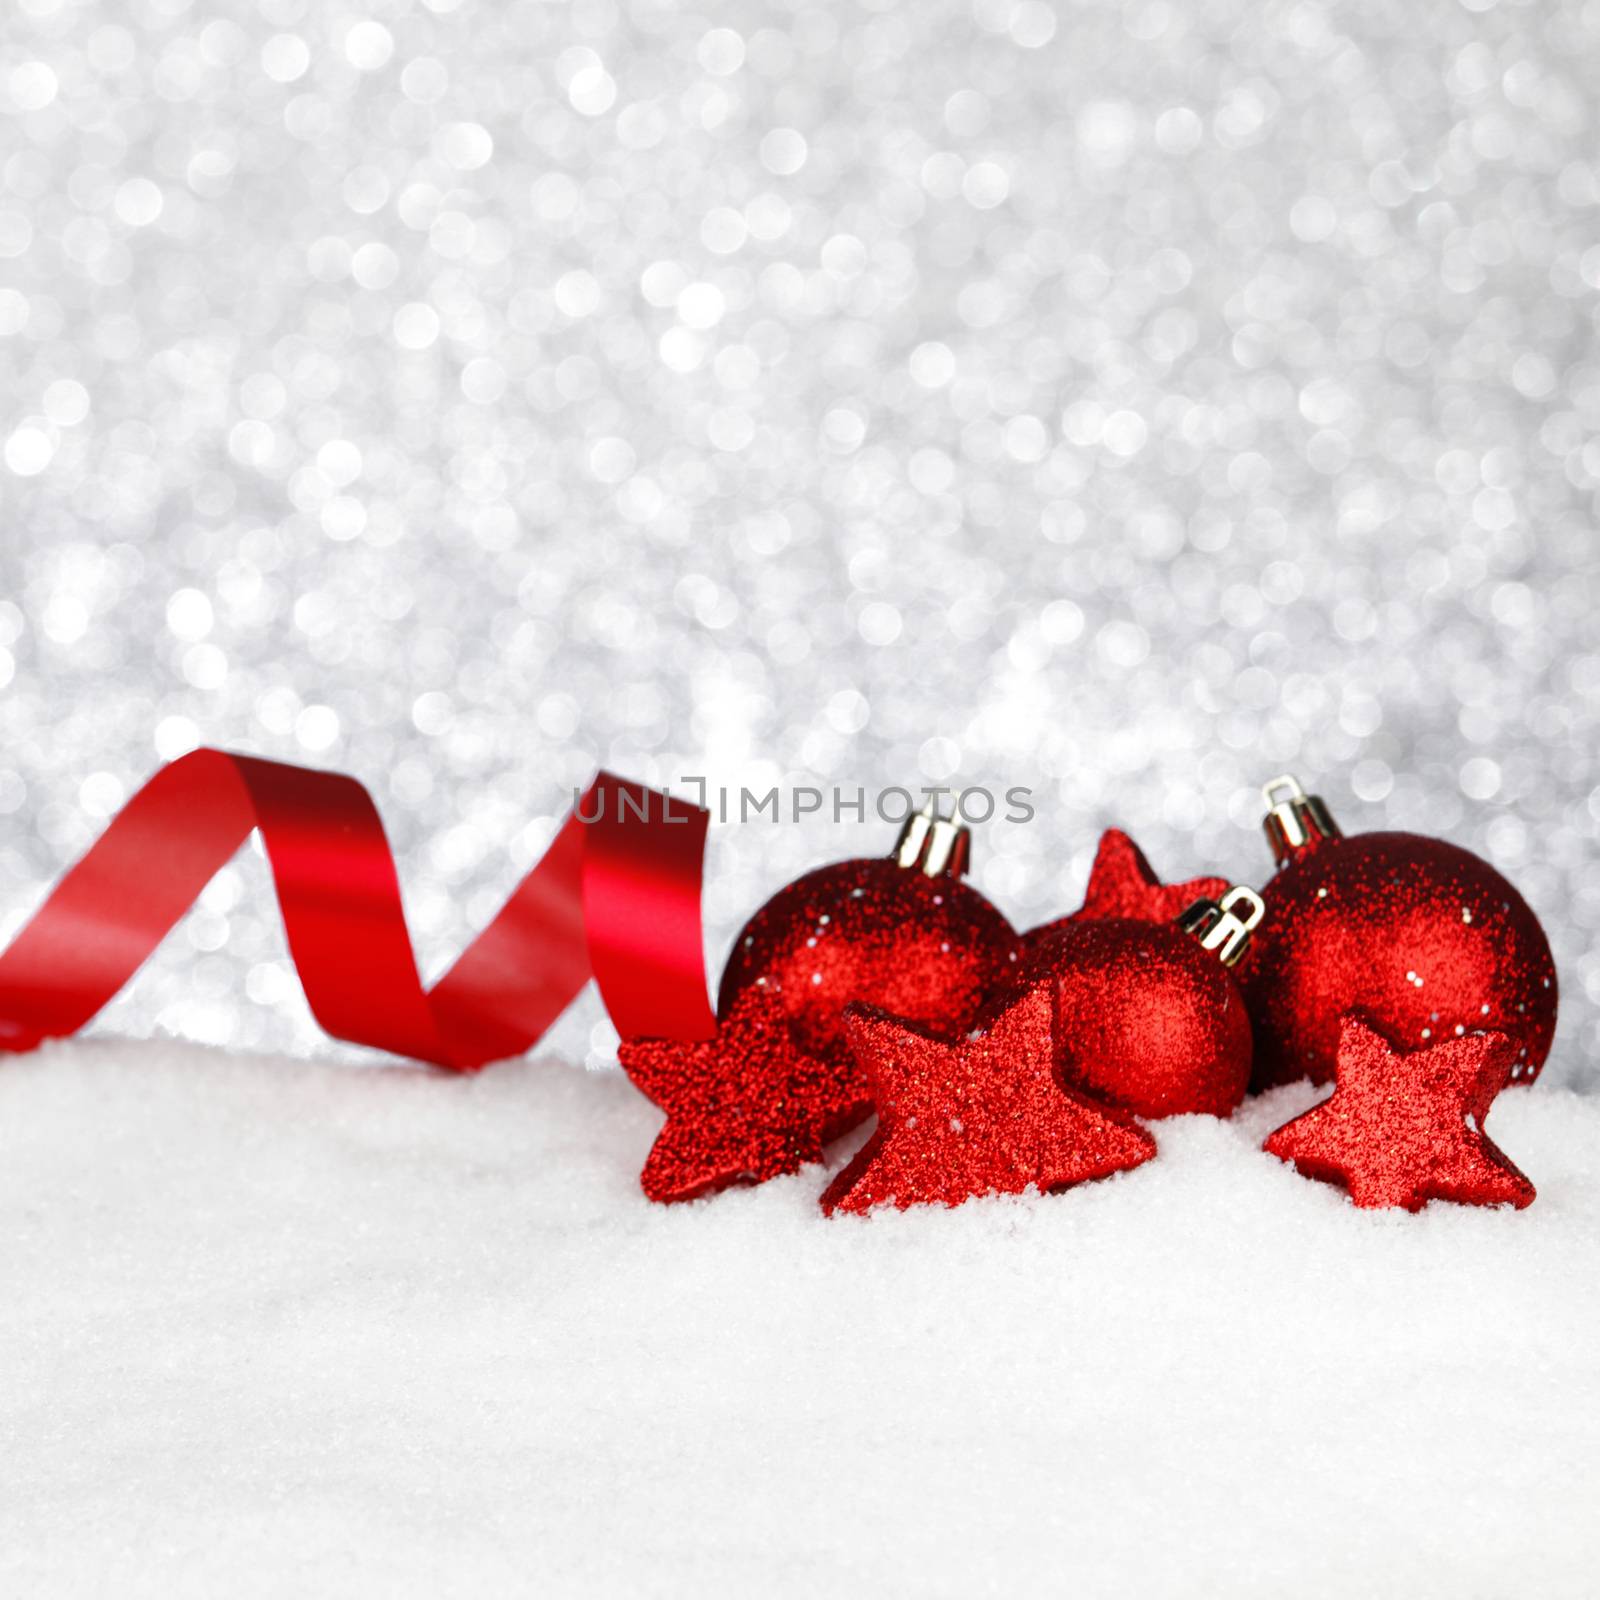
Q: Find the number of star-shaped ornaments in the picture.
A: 4